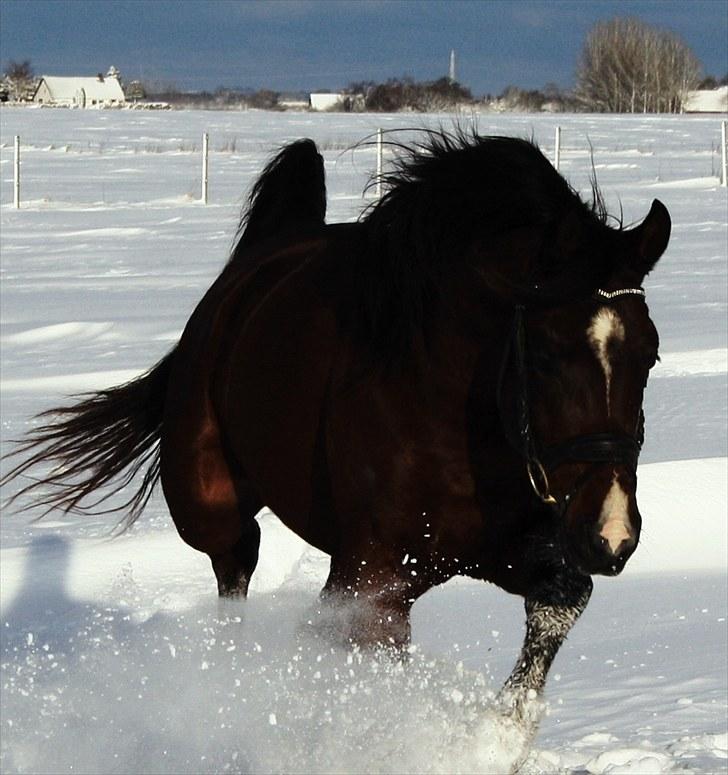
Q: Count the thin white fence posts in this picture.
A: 5